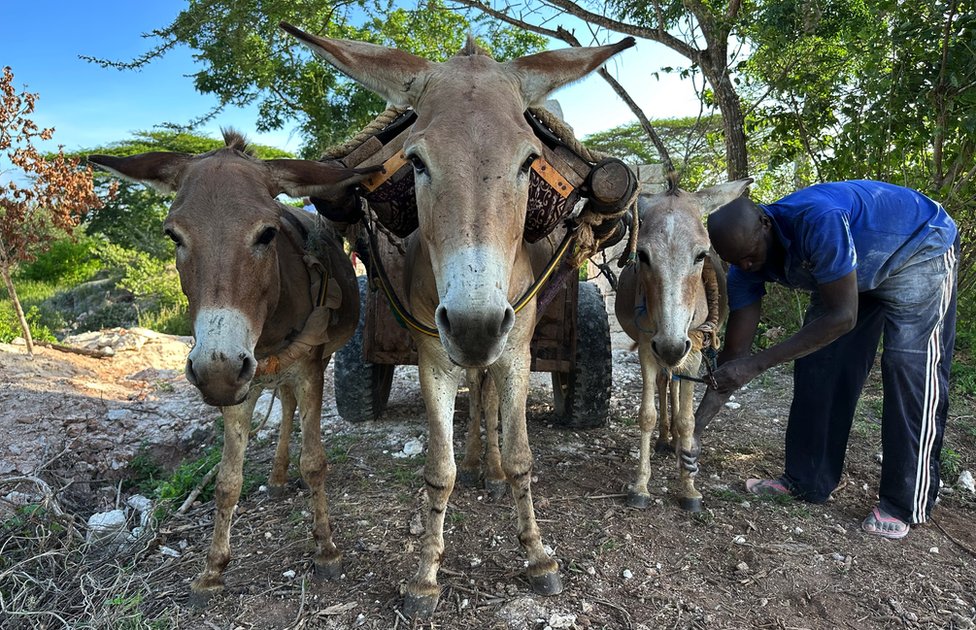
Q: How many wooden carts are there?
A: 1